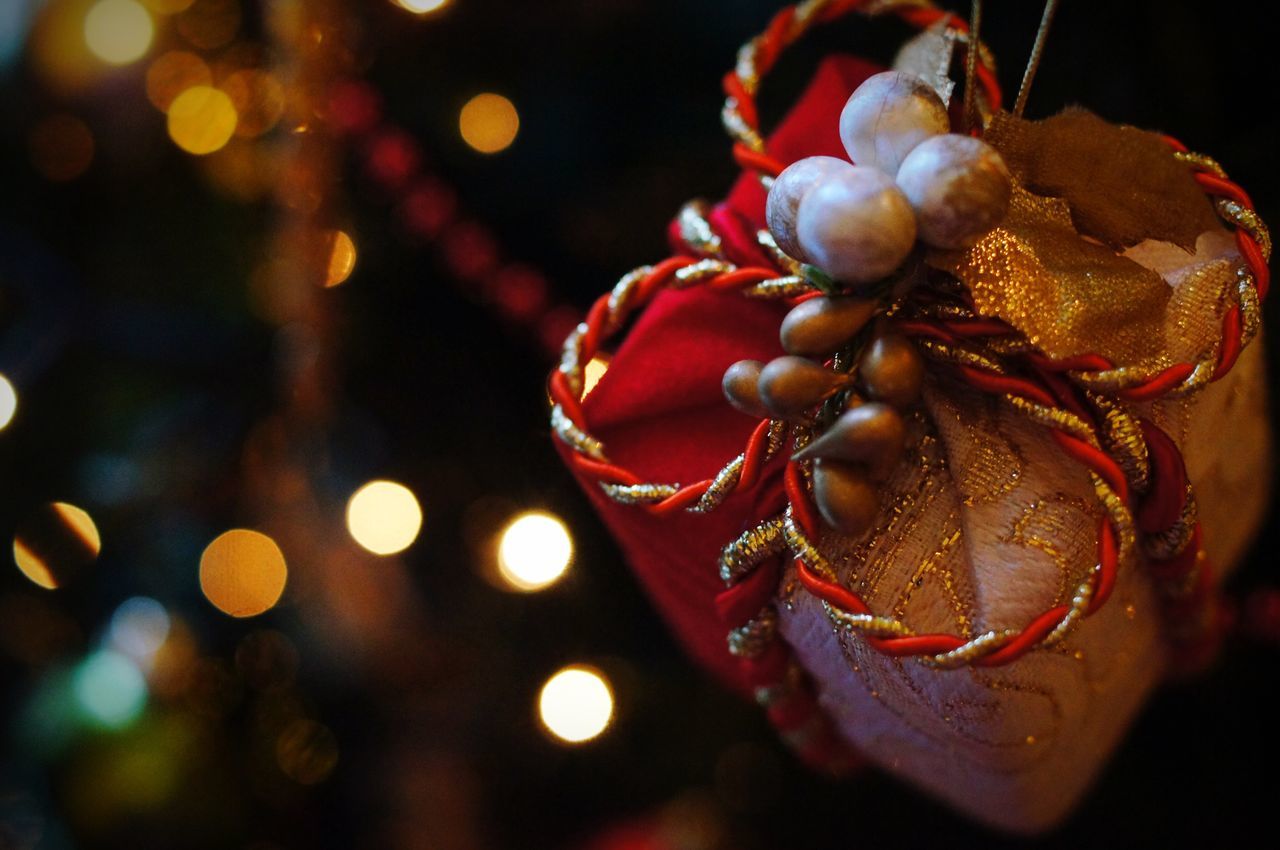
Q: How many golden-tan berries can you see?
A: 6